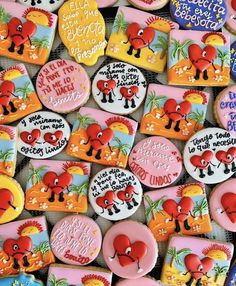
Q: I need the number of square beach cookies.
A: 12